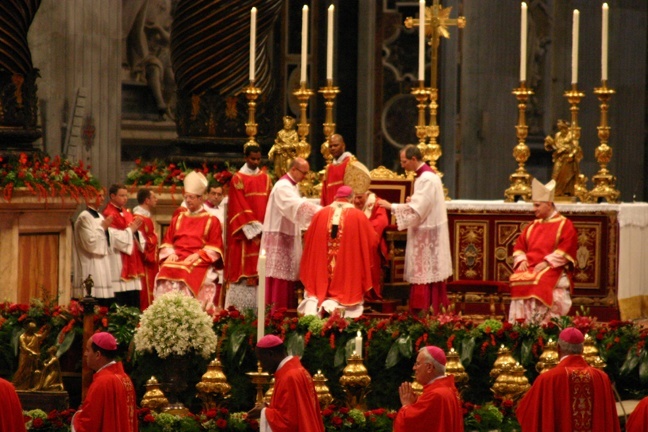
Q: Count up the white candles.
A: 9